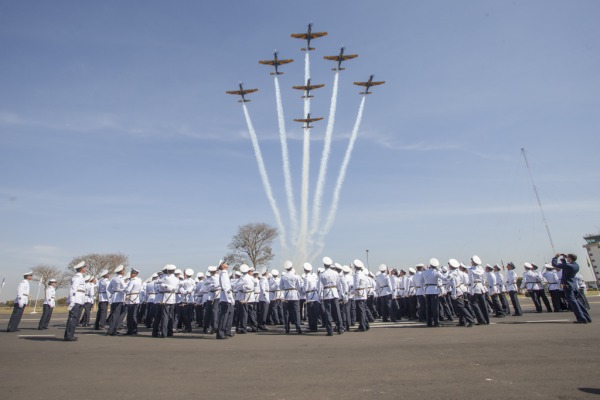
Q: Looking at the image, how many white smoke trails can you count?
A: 5